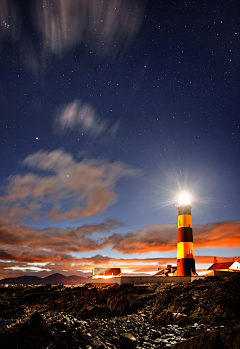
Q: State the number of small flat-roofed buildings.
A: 1